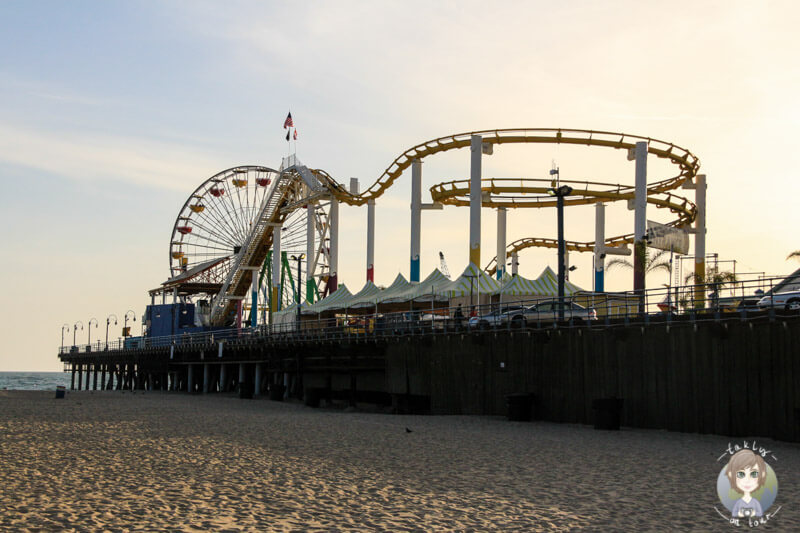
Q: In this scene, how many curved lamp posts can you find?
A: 5